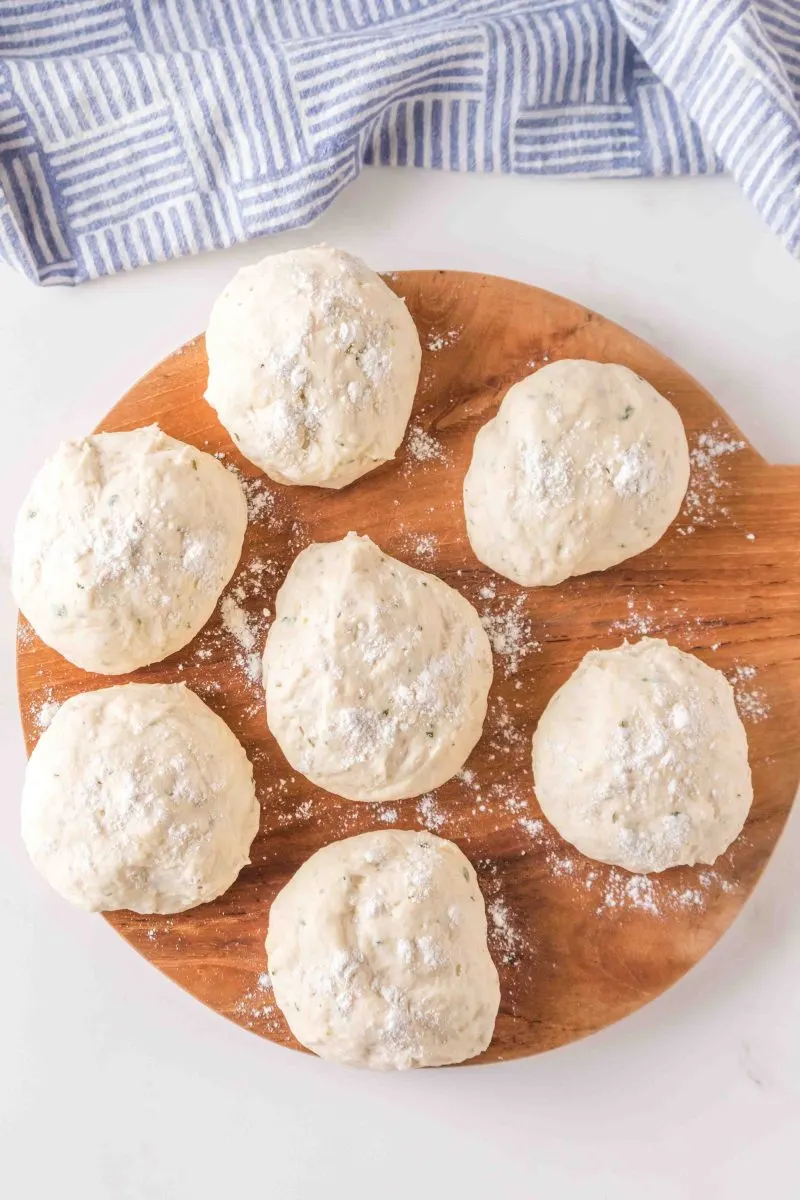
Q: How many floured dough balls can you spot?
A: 7